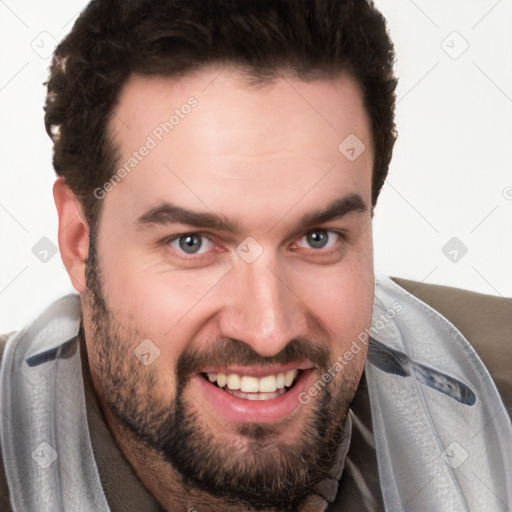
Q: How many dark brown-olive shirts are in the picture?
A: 1